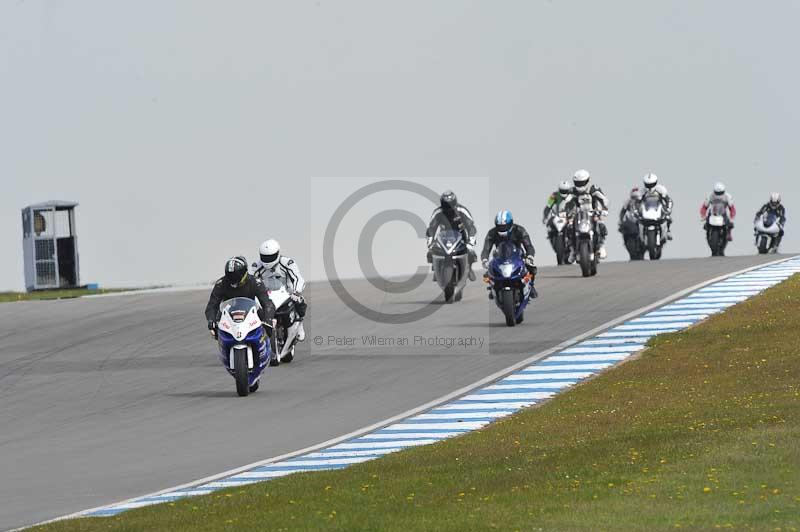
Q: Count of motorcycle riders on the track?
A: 10